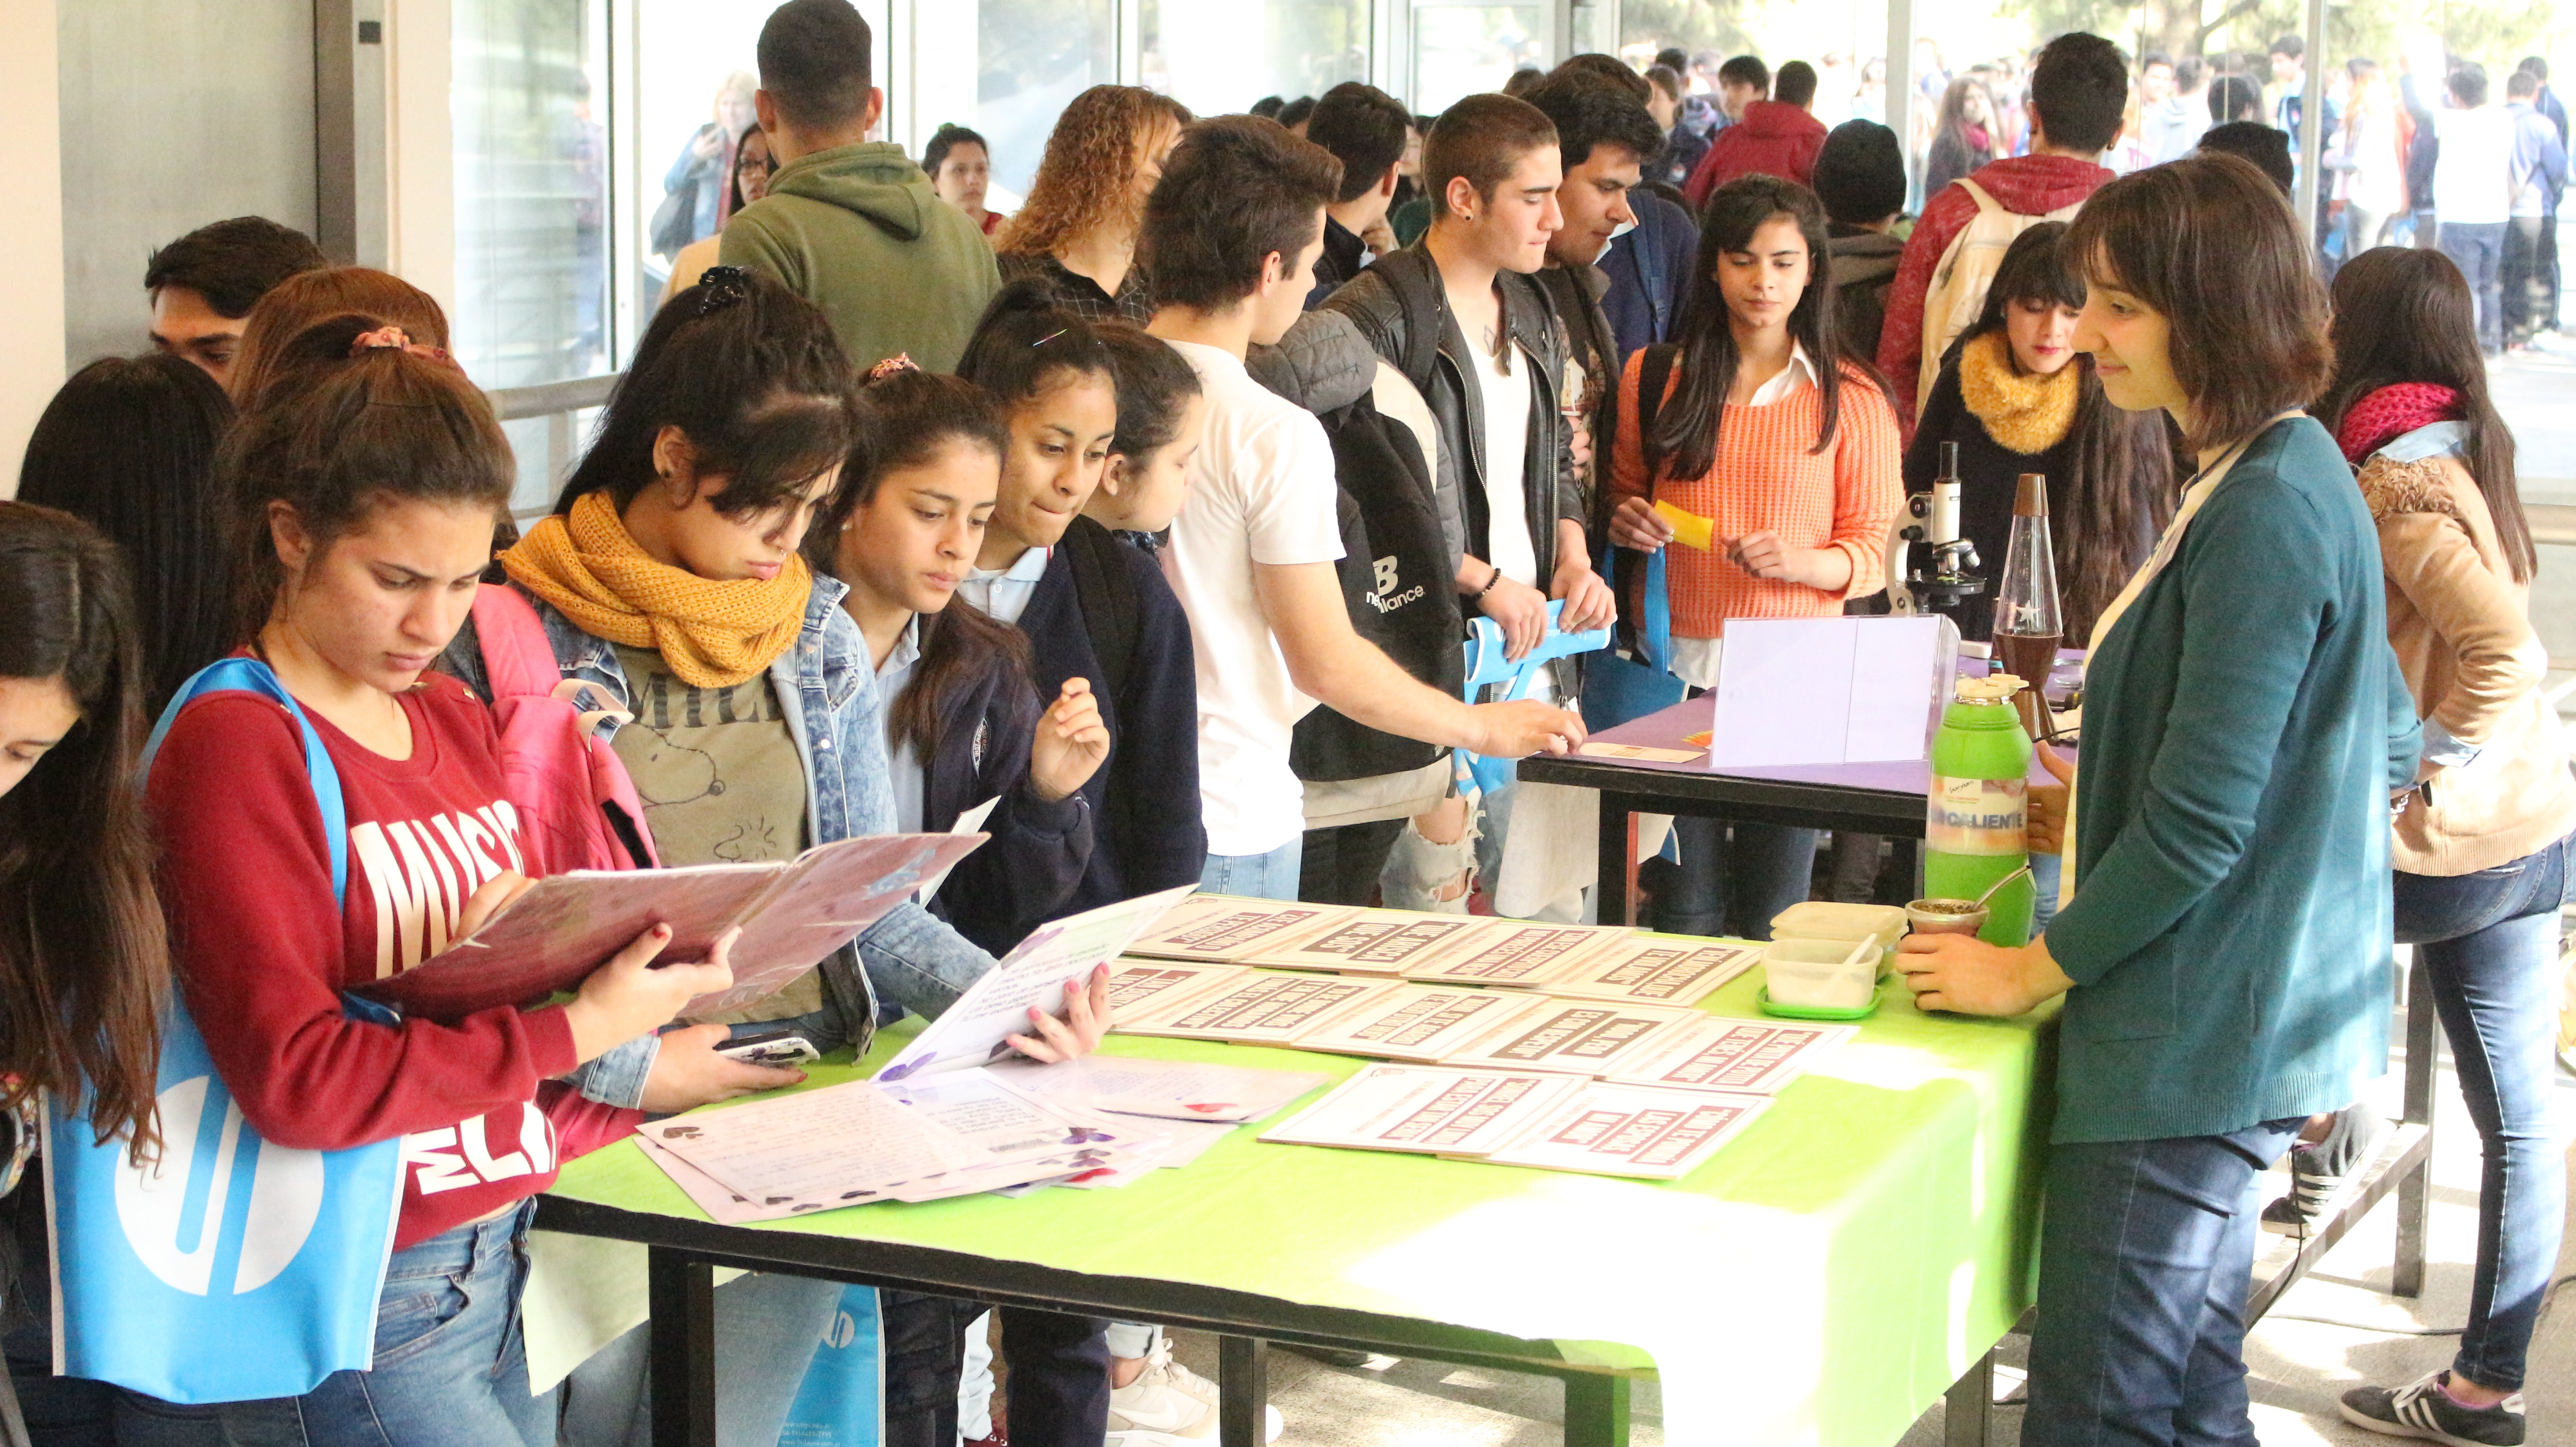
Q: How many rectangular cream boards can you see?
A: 11